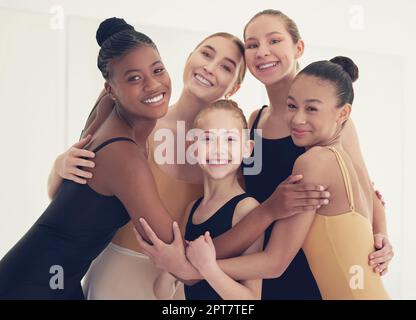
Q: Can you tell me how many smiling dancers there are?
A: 5